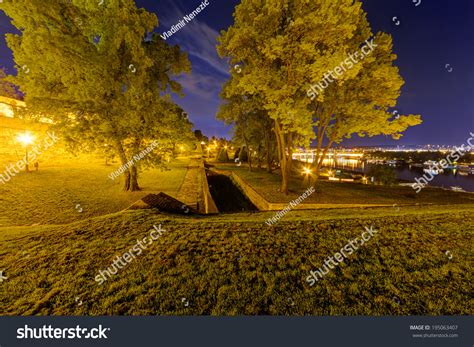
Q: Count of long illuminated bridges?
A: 1